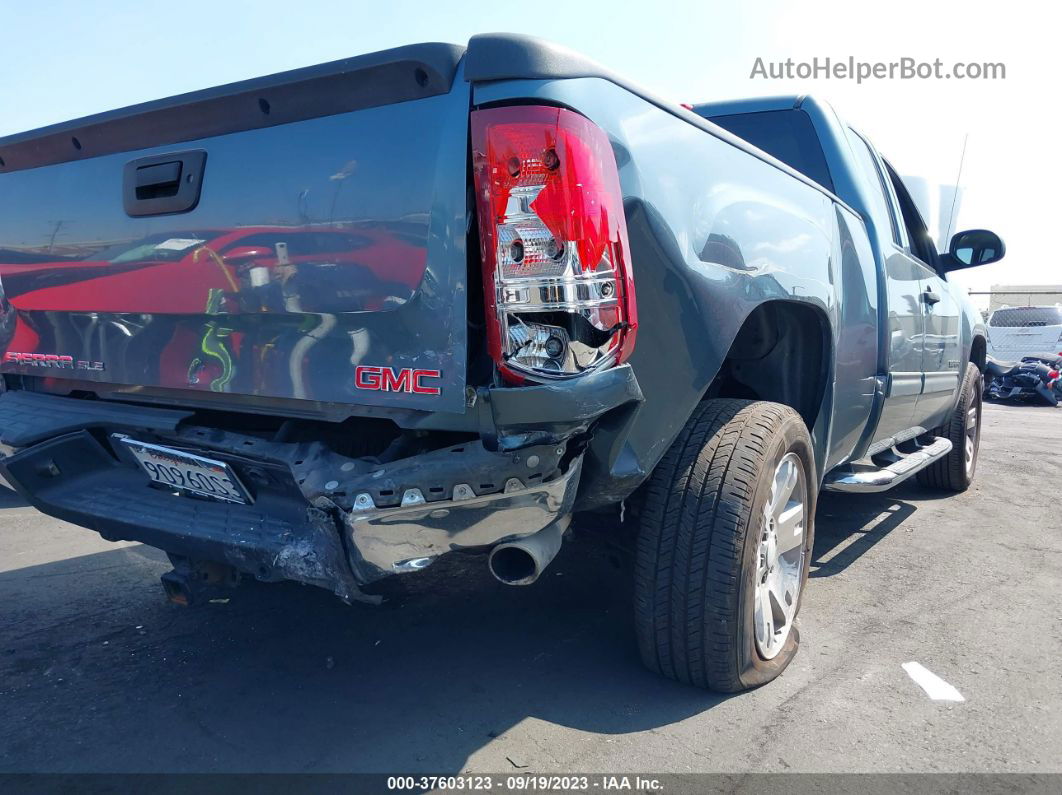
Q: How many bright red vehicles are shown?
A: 1